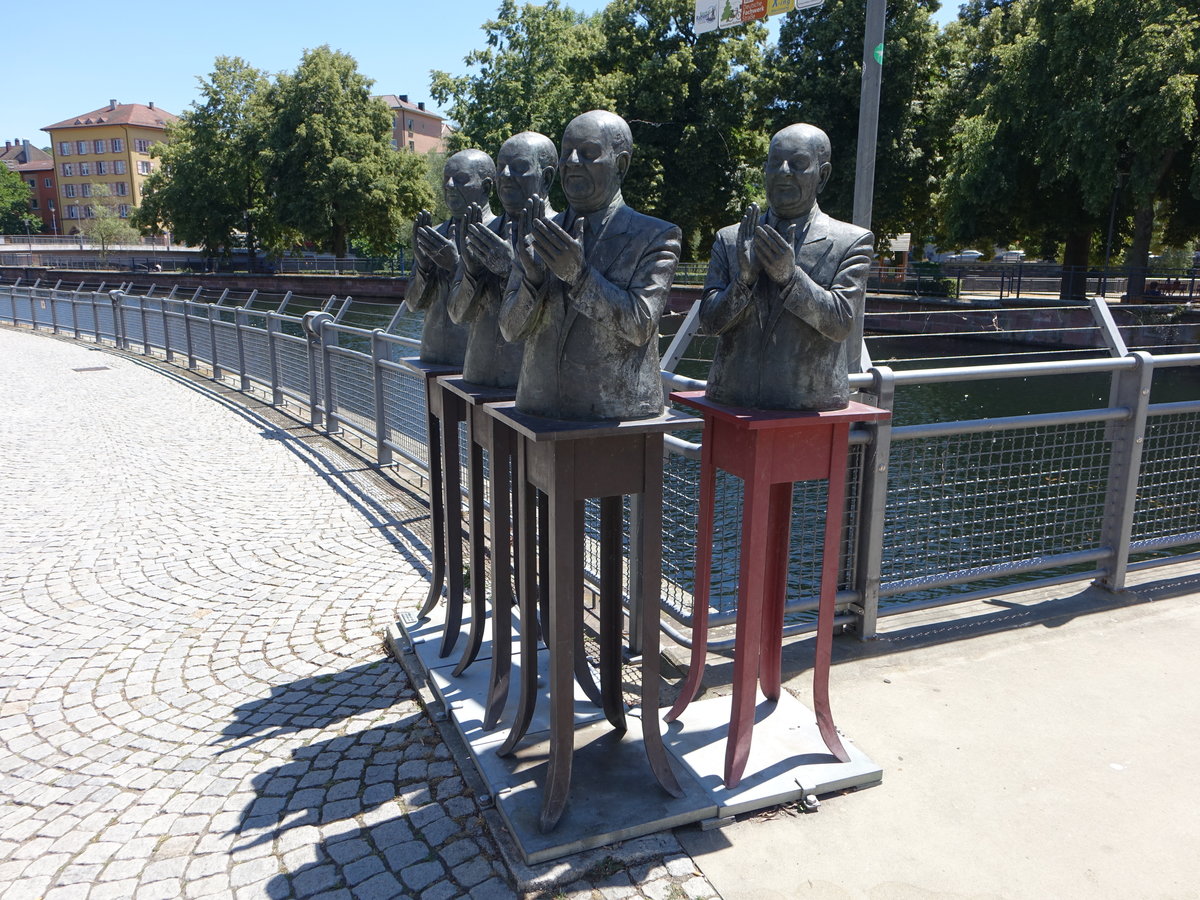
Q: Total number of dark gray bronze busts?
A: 4